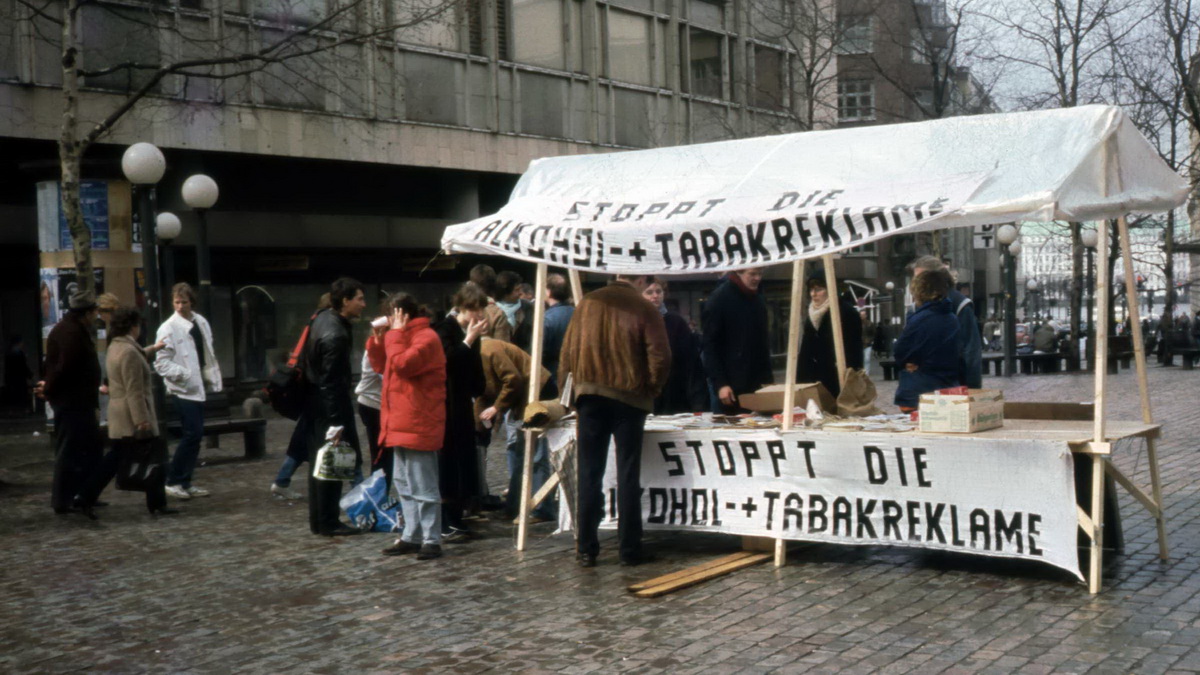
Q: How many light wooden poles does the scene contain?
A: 6